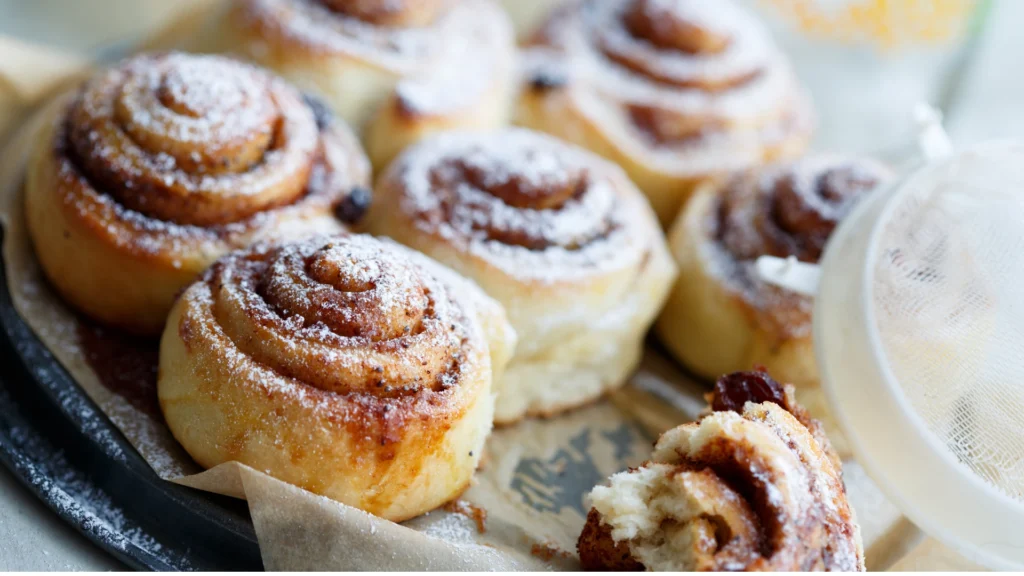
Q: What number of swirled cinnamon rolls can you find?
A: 7